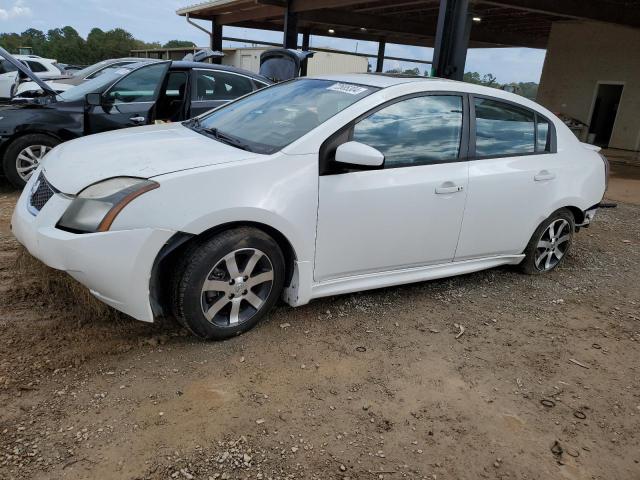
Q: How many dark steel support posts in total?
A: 5